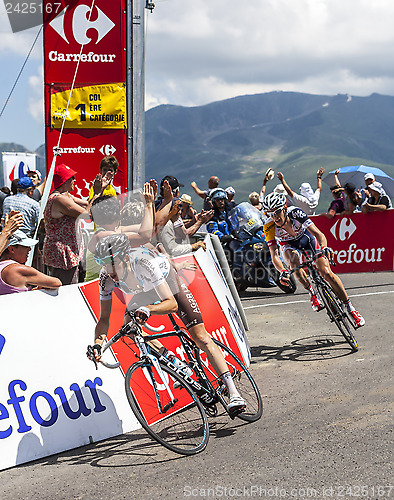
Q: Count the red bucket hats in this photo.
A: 1